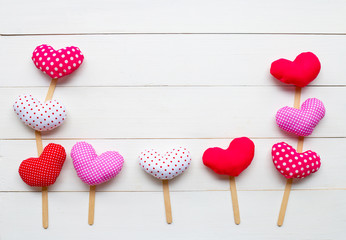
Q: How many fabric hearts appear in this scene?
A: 9